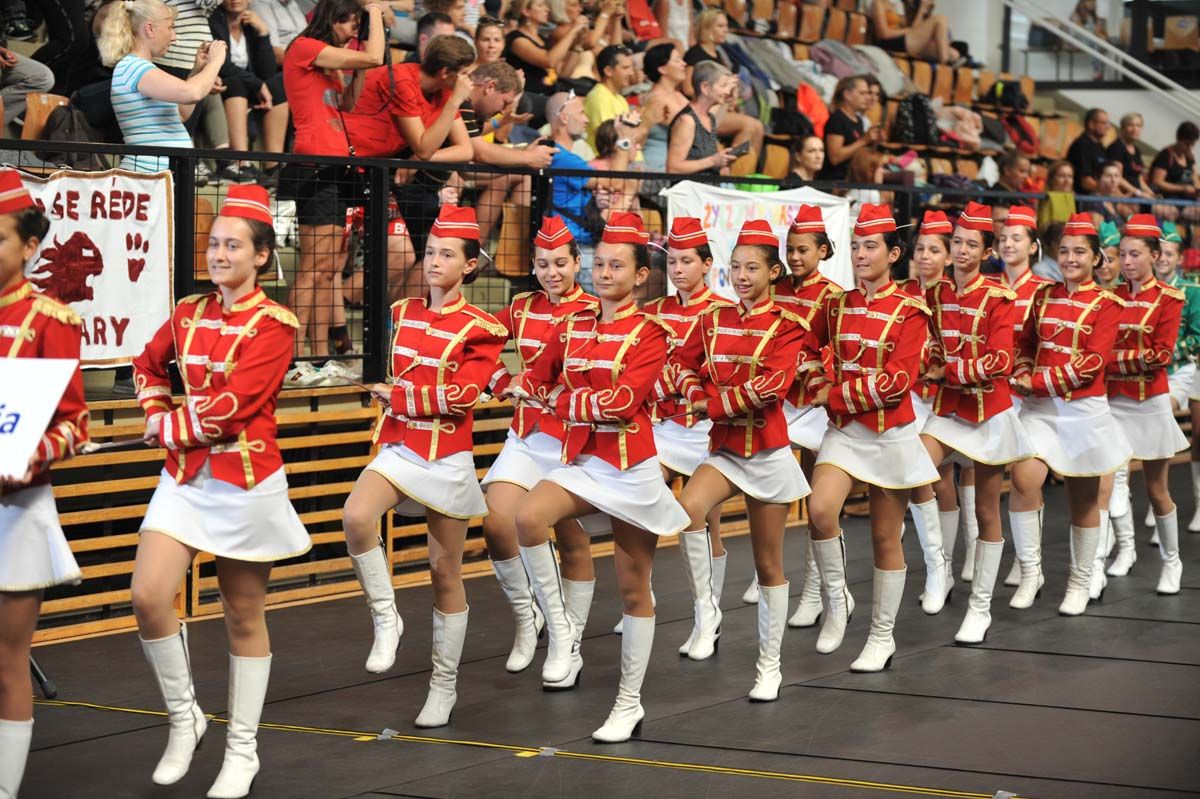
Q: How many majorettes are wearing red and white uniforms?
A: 14